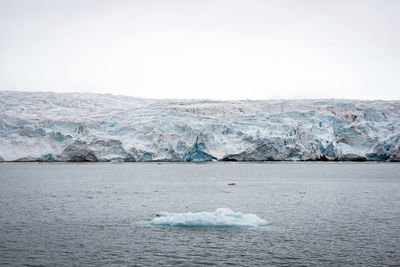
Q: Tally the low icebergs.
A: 1